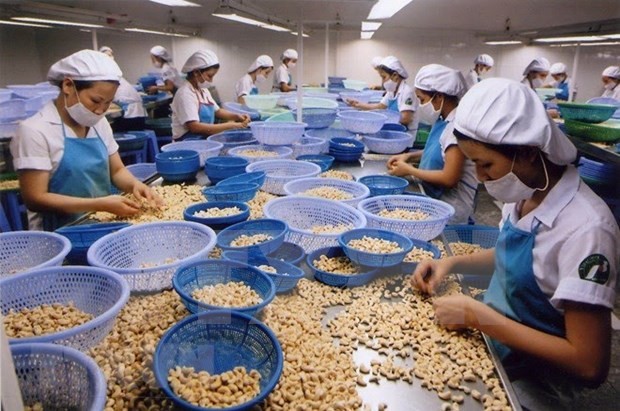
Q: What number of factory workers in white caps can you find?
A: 14